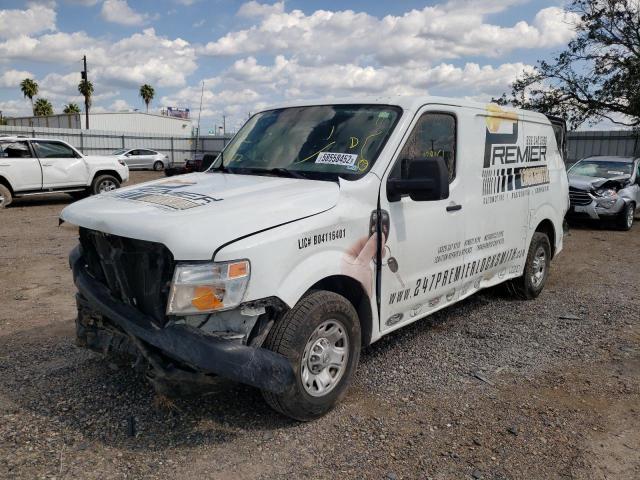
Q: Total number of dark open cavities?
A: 1